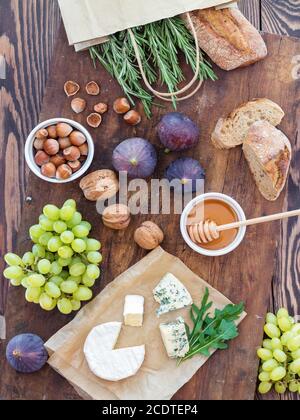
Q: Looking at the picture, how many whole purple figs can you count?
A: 4